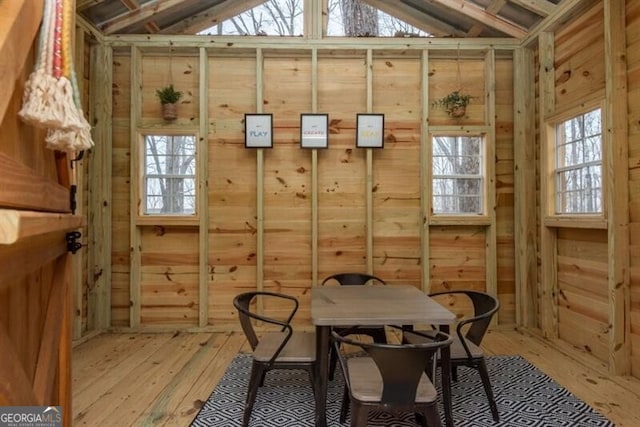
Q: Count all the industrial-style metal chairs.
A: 4